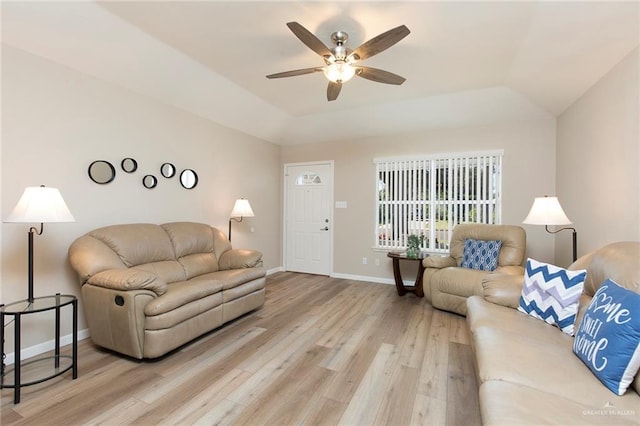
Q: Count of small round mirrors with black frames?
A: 5